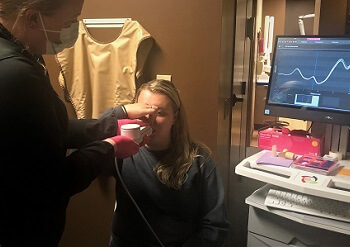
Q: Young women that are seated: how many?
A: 1